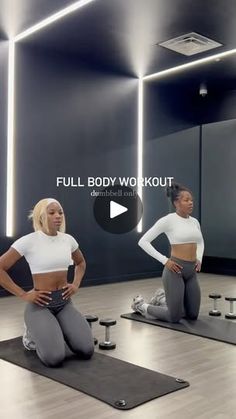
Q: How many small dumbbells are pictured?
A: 4